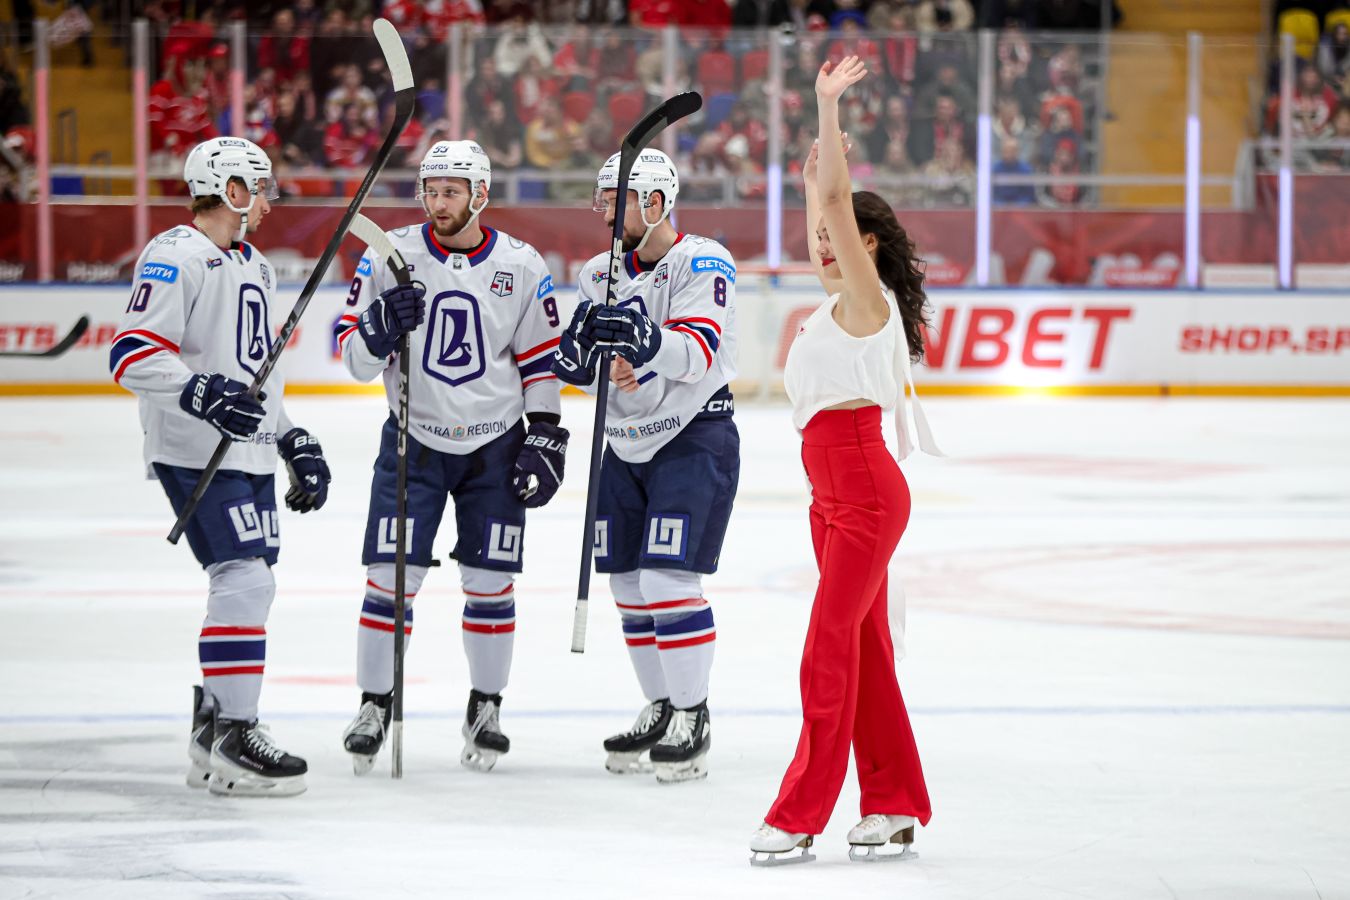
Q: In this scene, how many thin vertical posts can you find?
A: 9